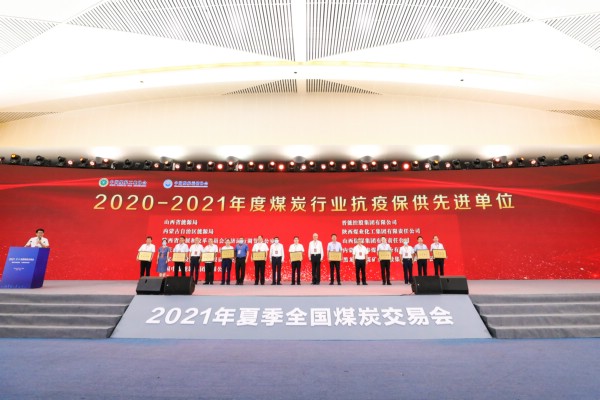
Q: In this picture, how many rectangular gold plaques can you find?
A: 10